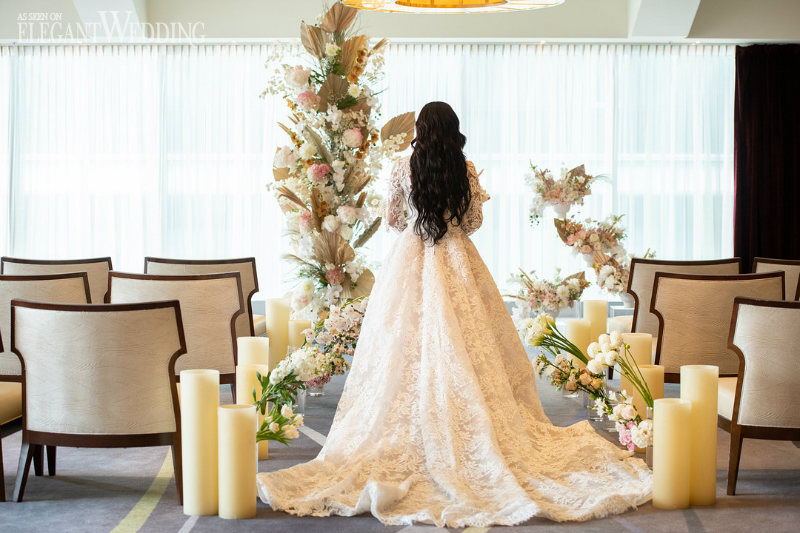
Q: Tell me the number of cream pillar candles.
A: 12